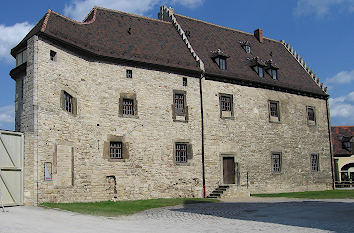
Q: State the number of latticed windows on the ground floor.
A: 4